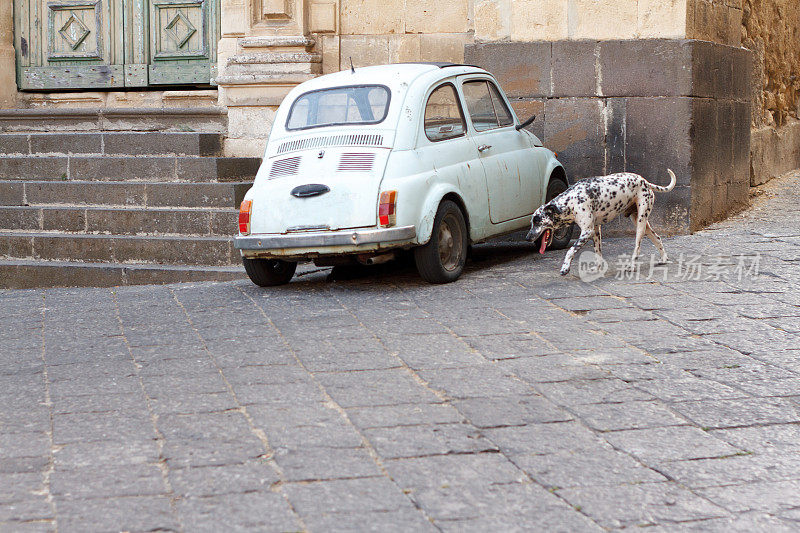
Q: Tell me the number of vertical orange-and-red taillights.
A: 2